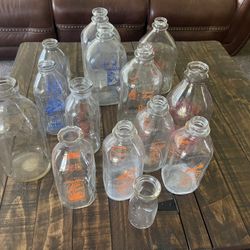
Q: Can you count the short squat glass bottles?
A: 1